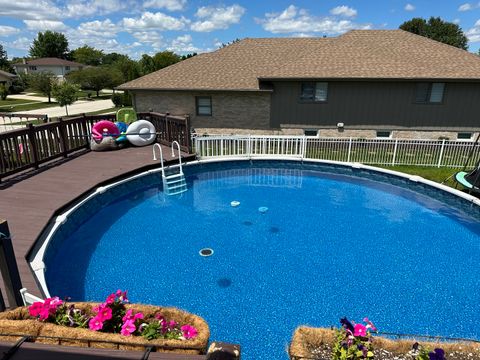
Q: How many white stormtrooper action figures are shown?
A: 0